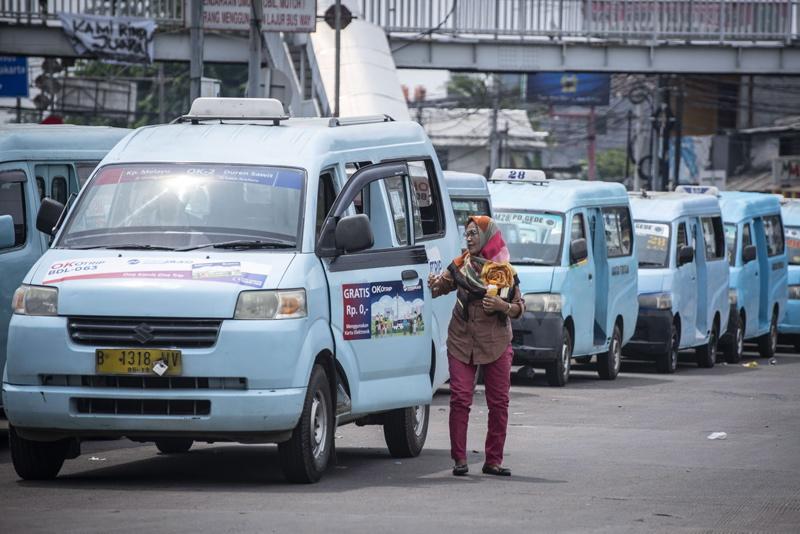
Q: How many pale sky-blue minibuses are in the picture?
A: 7